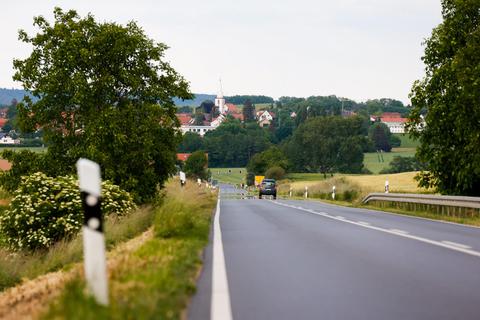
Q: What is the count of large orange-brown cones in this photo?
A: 0